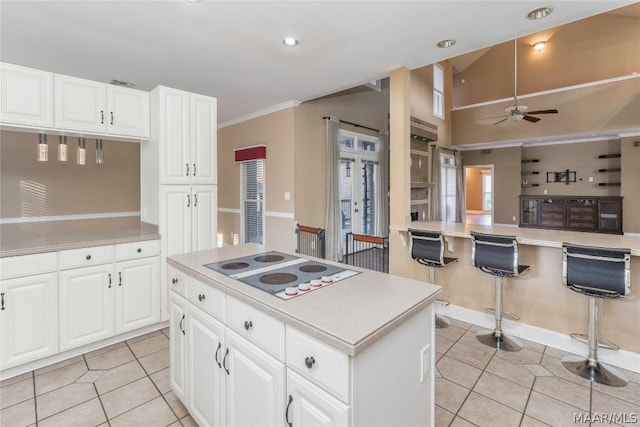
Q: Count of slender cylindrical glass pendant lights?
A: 4